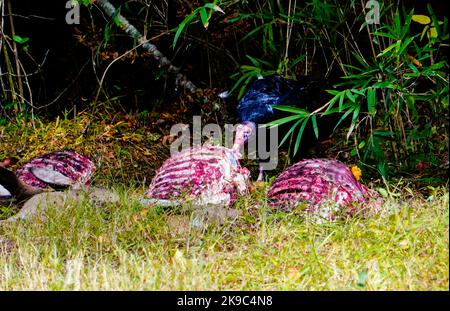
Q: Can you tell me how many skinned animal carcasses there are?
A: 3